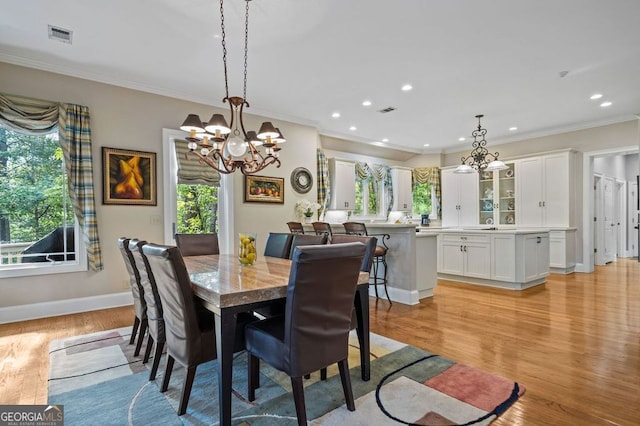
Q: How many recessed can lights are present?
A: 10